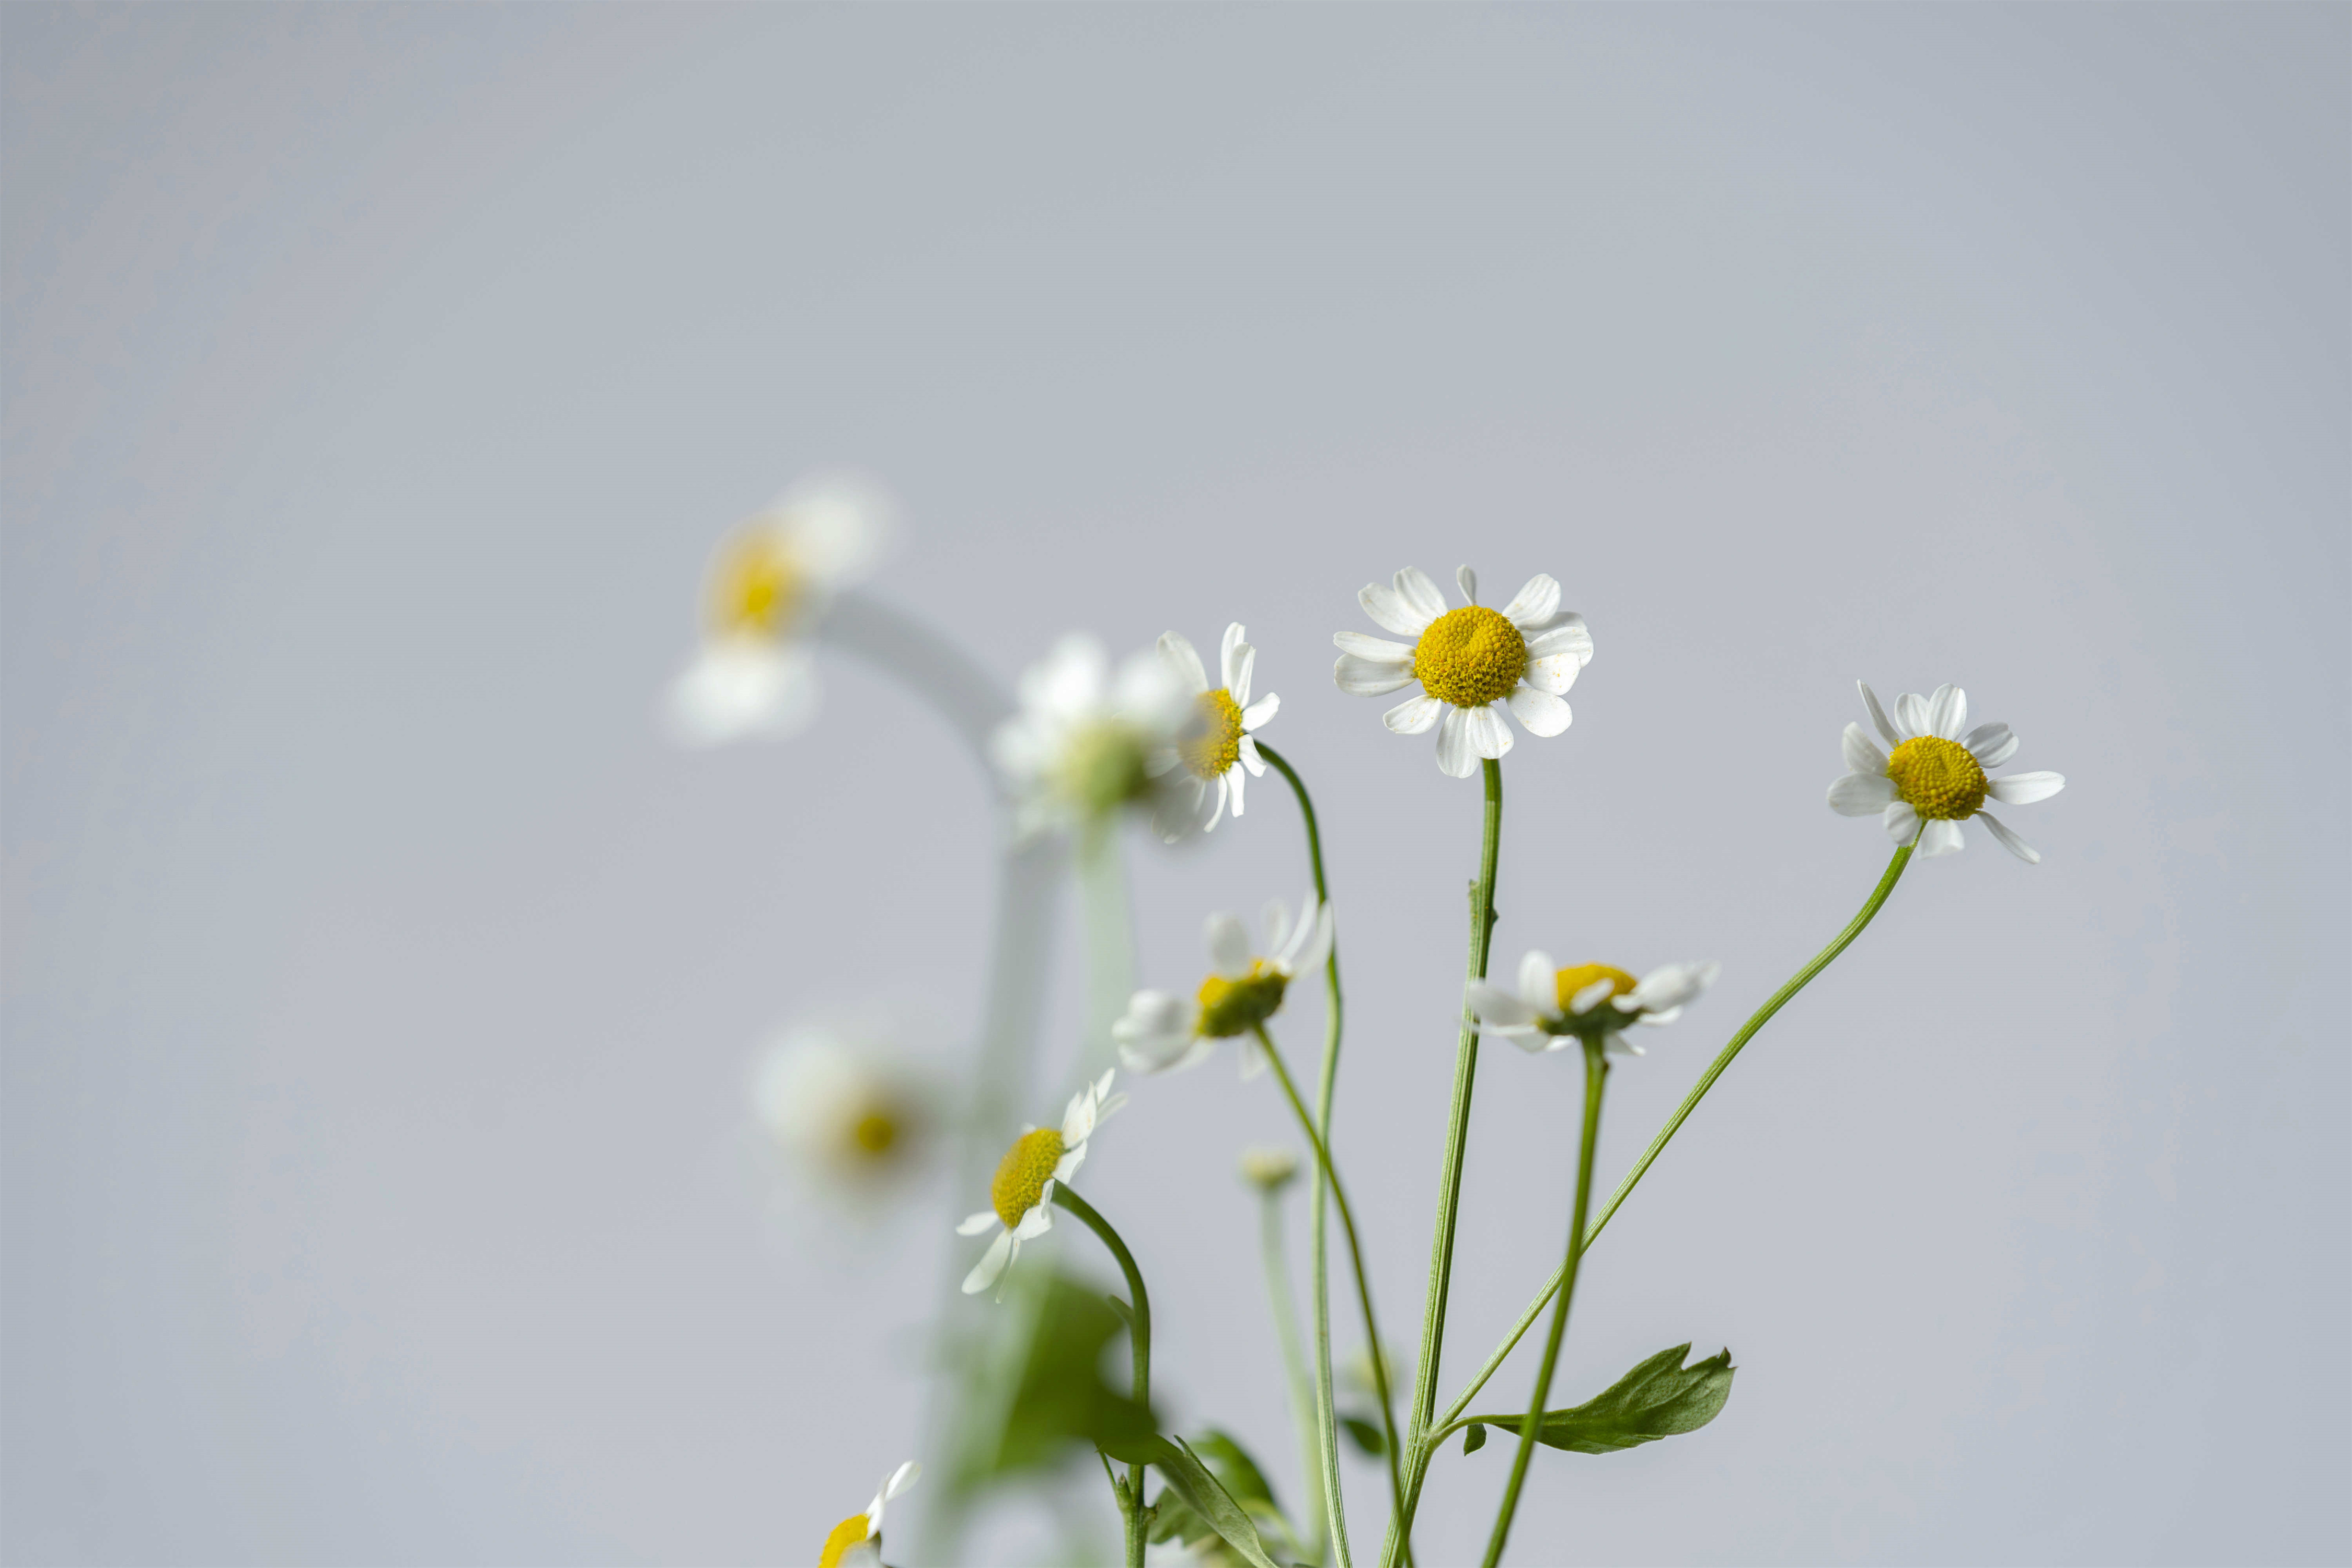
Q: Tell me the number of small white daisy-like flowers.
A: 10